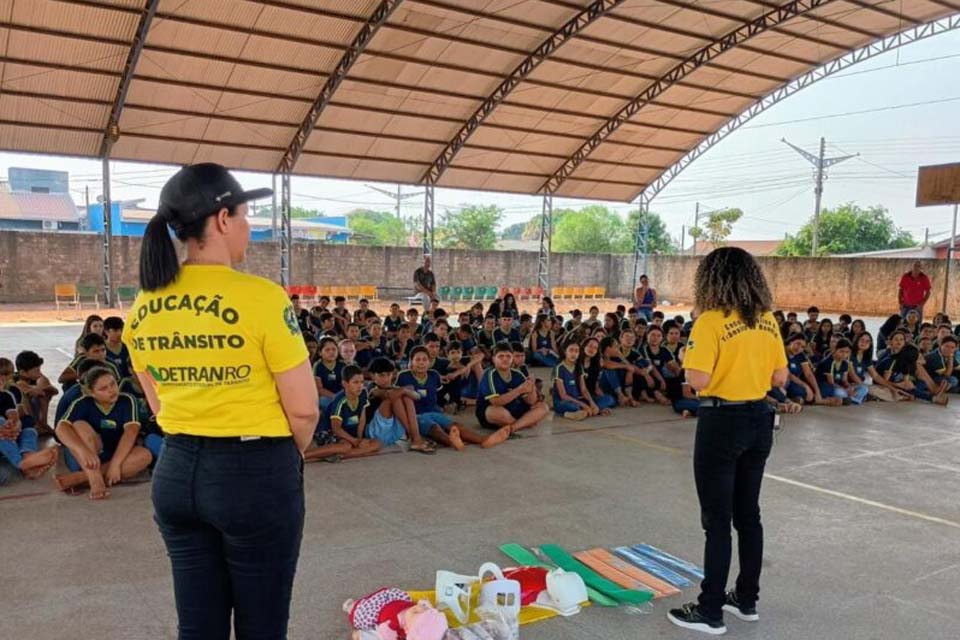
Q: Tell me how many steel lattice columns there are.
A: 5